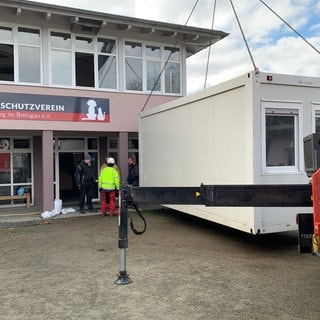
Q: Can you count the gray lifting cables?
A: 4